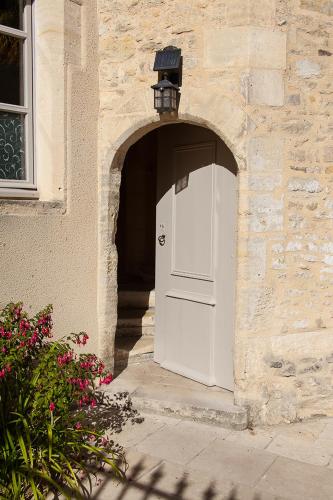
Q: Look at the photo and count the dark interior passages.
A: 1